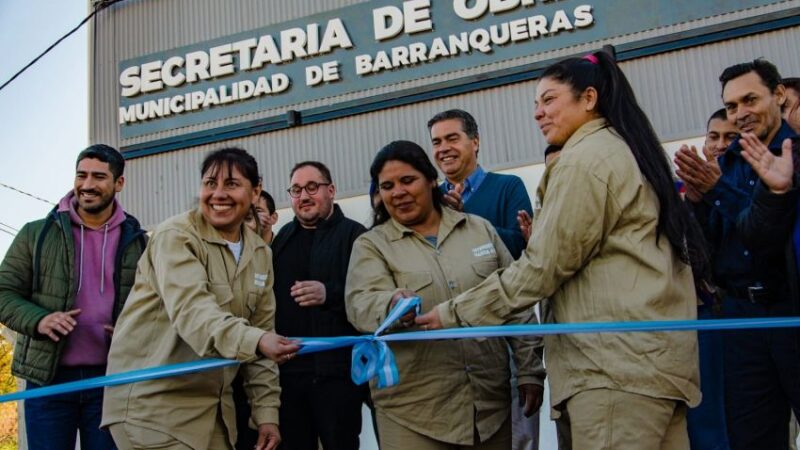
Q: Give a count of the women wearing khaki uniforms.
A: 3